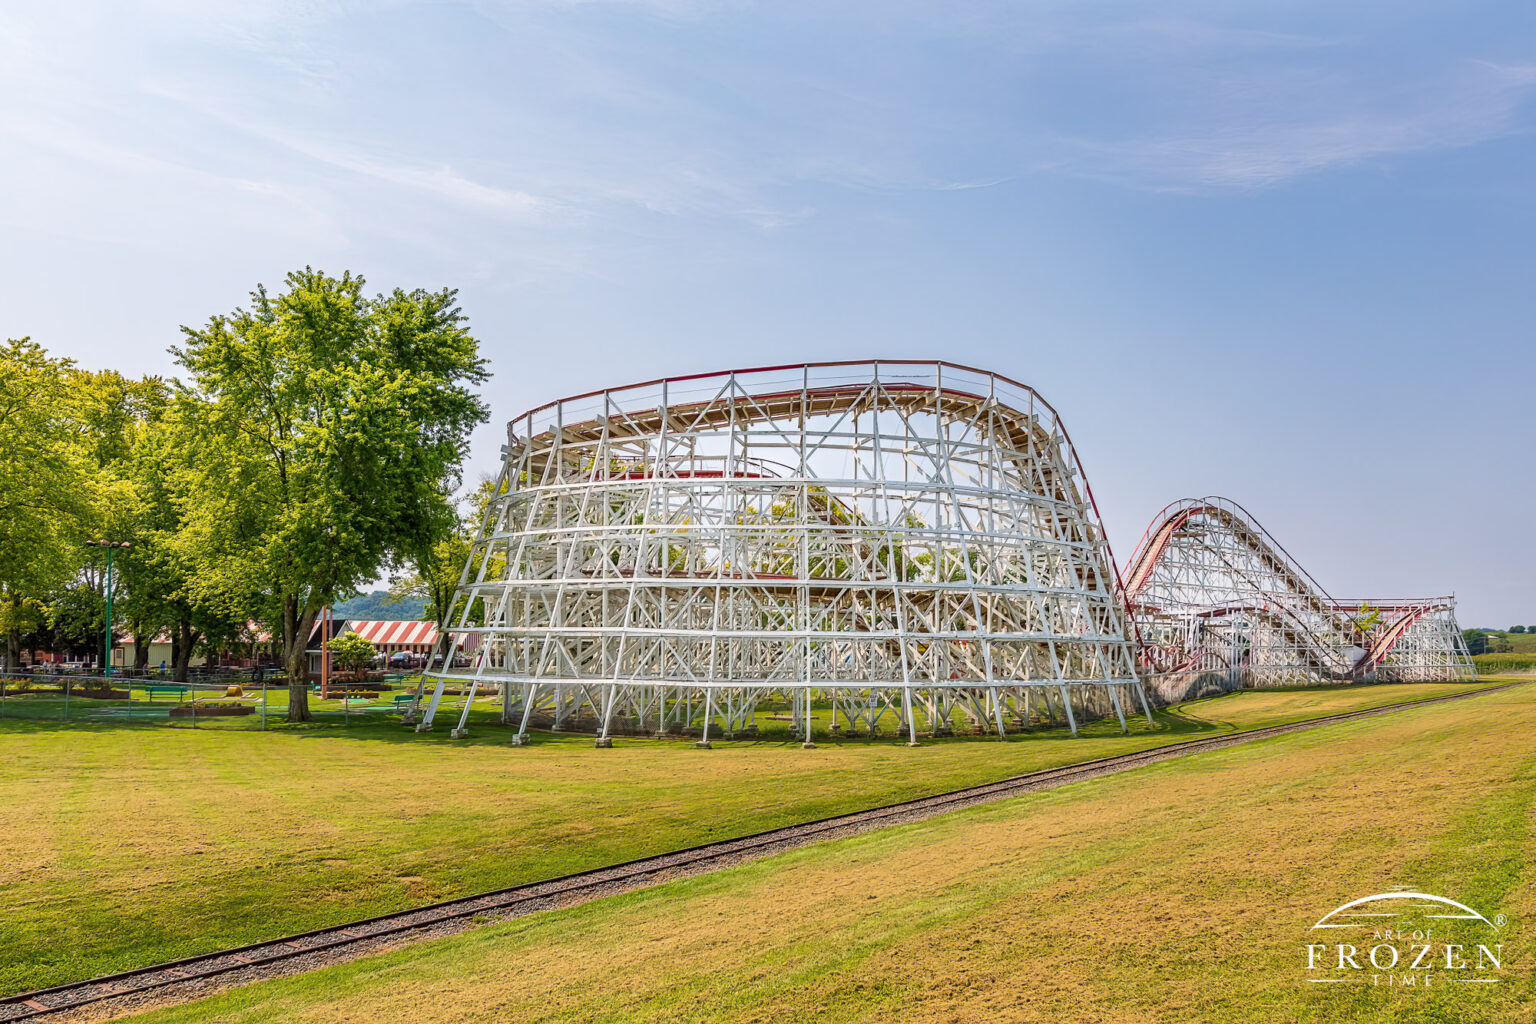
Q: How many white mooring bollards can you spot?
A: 0